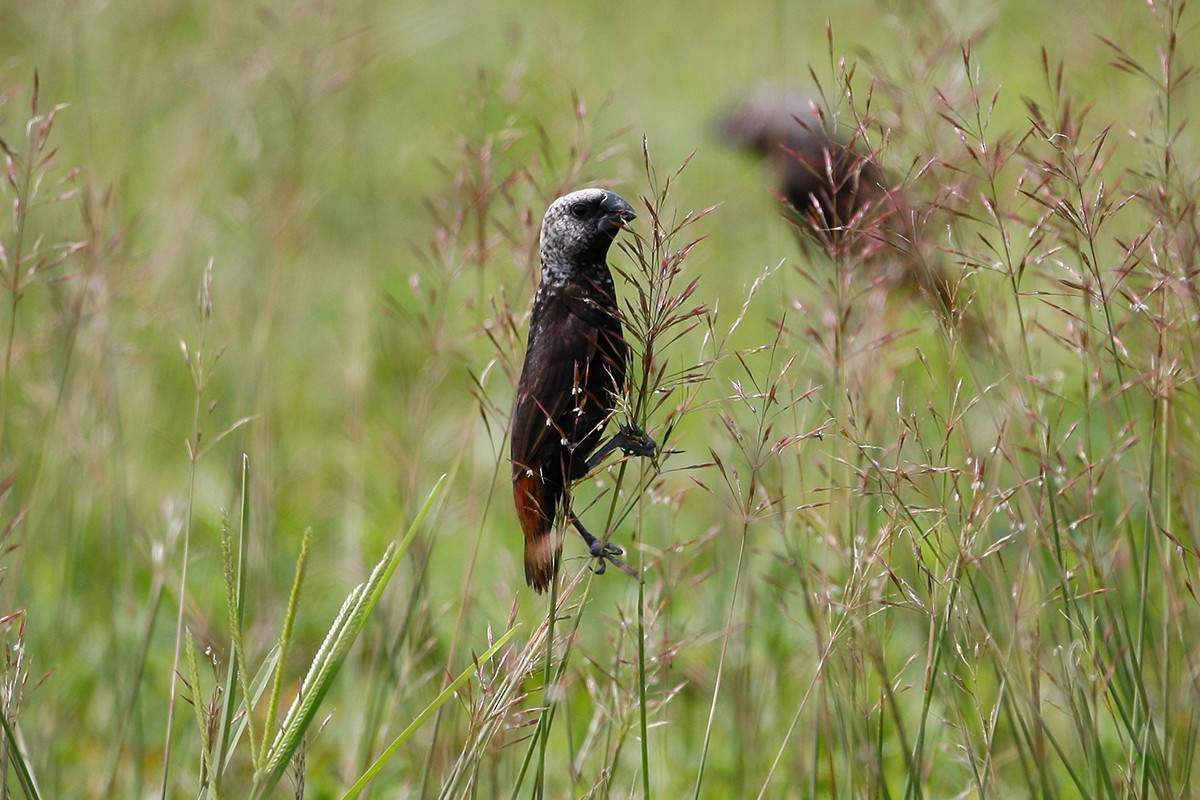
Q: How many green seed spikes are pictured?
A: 5